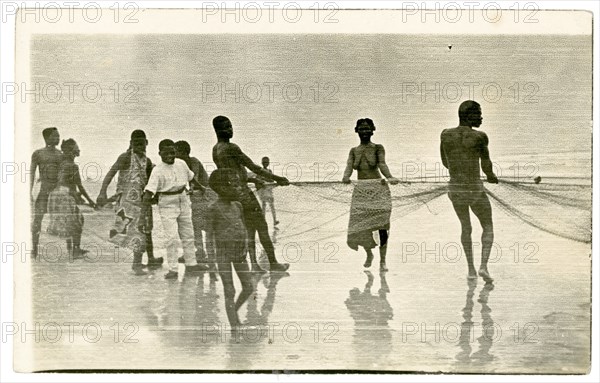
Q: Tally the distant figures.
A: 1